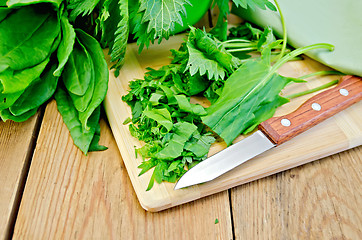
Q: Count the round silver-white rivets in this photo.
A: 3